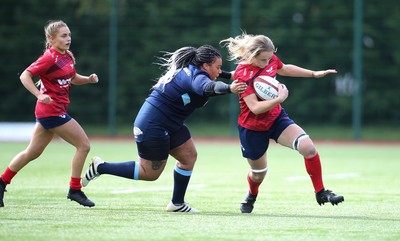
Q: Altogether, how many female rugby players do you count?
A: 3